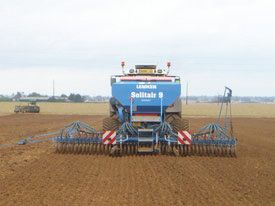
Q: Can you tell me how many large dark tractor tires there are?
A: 2